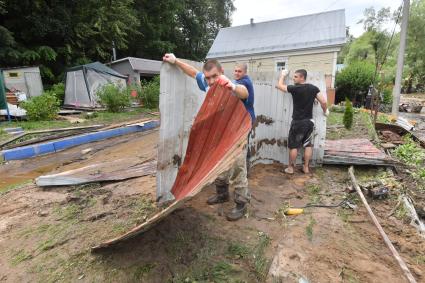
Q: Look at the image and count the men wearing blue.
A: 2